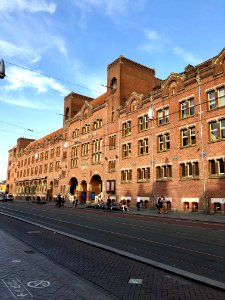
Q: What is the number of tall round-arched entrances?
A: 3